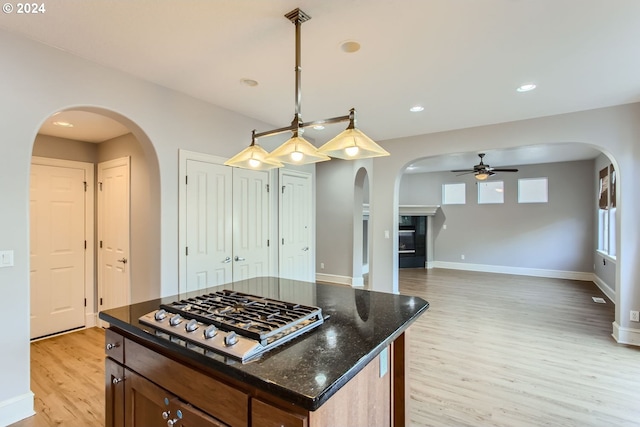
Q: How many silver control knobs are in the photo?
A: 5